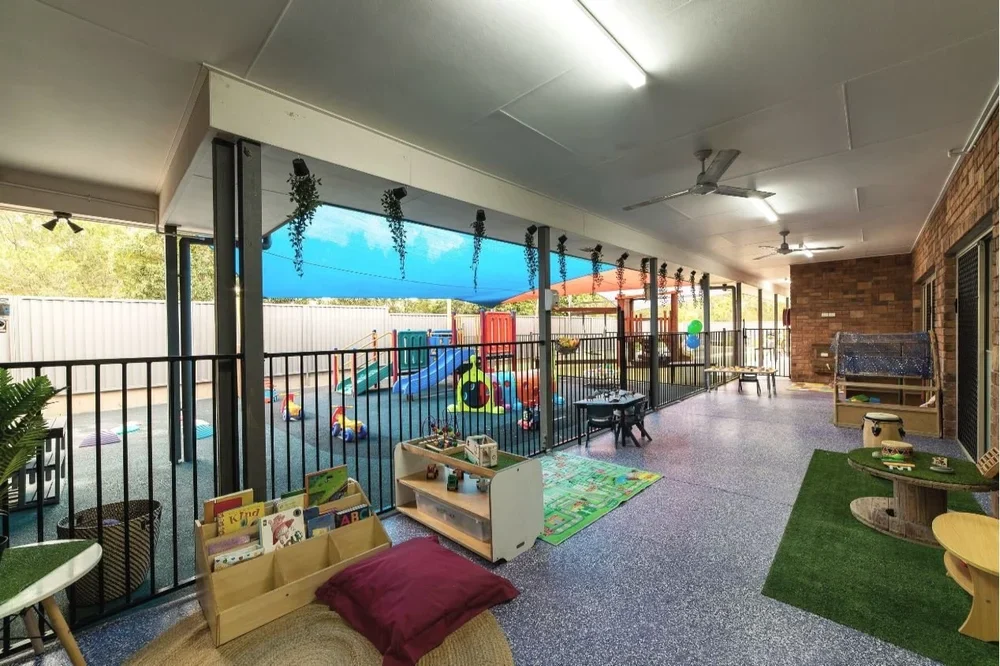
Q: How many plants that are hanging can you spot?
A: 12